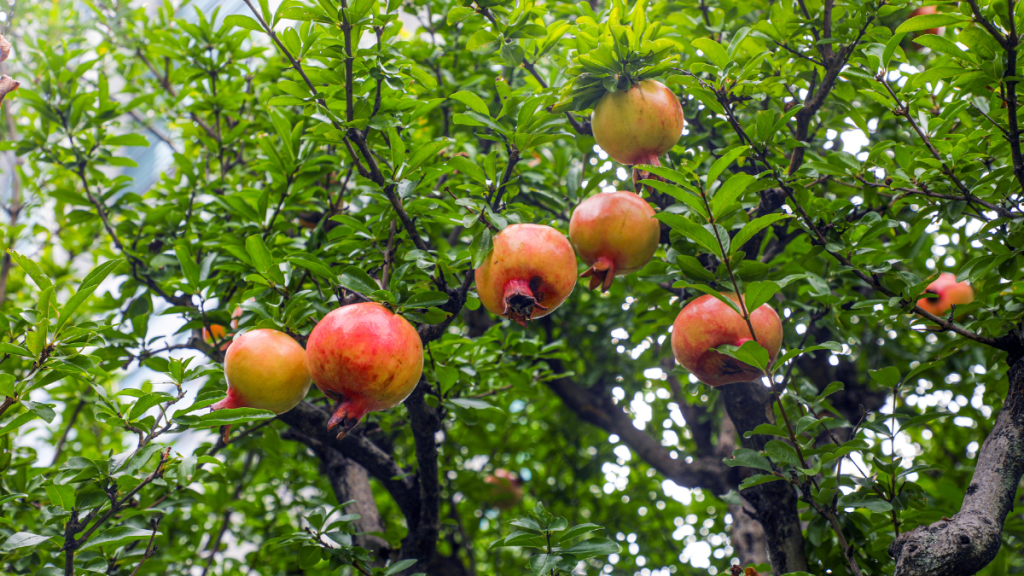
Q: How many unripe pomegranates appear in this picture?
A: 2